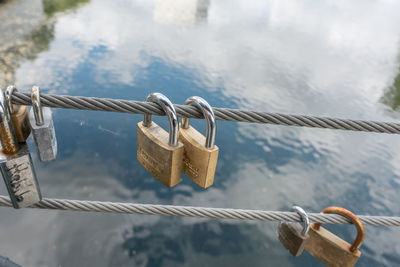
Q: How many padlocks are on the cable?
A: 7